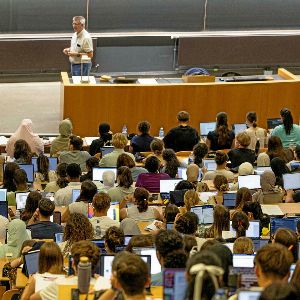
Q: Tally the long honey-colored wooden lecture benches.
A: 1